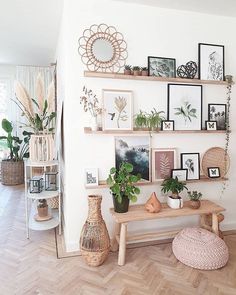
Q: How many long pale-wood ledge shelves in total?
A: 3